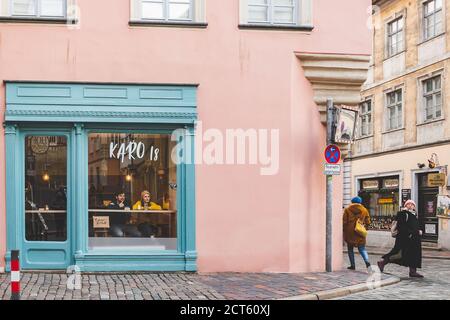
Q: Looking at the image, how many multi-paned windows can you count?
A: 8